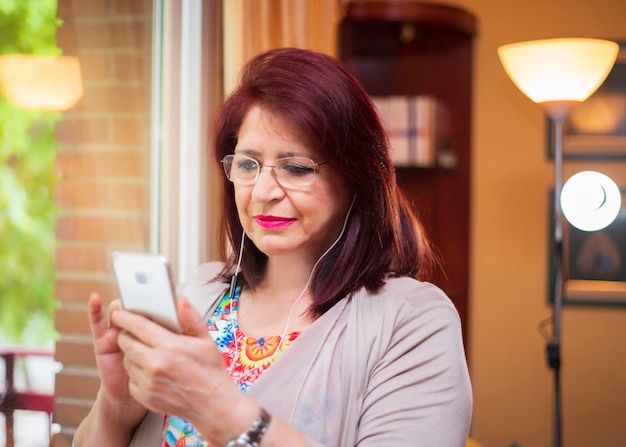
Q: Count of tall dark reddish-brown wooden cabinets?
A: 1